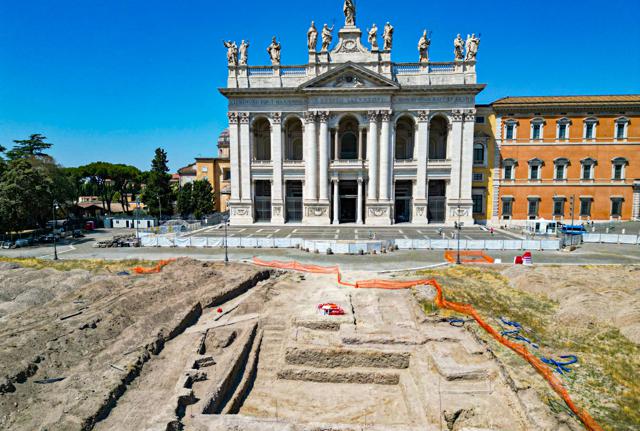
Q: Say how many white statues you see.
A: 11